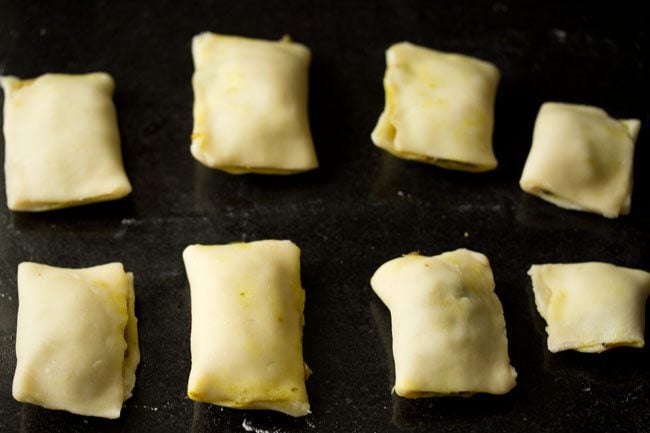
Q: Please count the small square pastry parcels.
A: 8